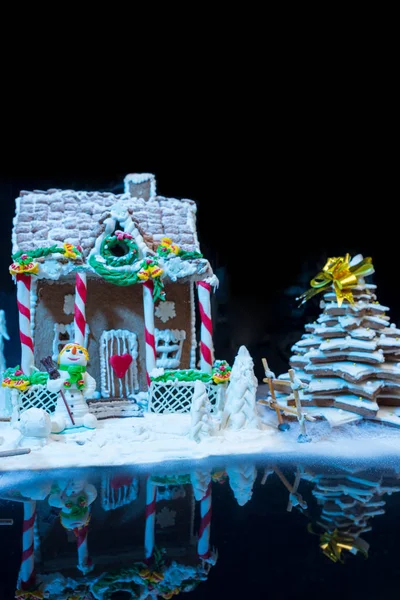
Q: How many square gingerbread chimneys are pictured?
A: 1